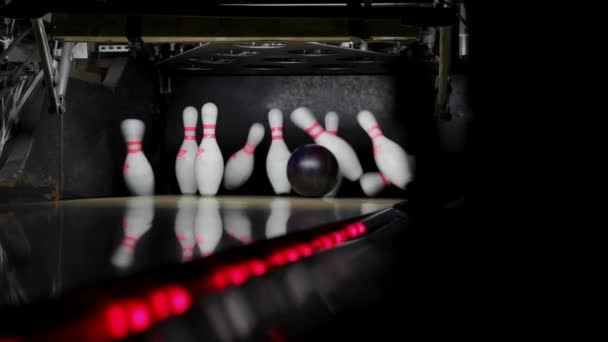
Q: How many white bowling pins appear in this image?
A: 9